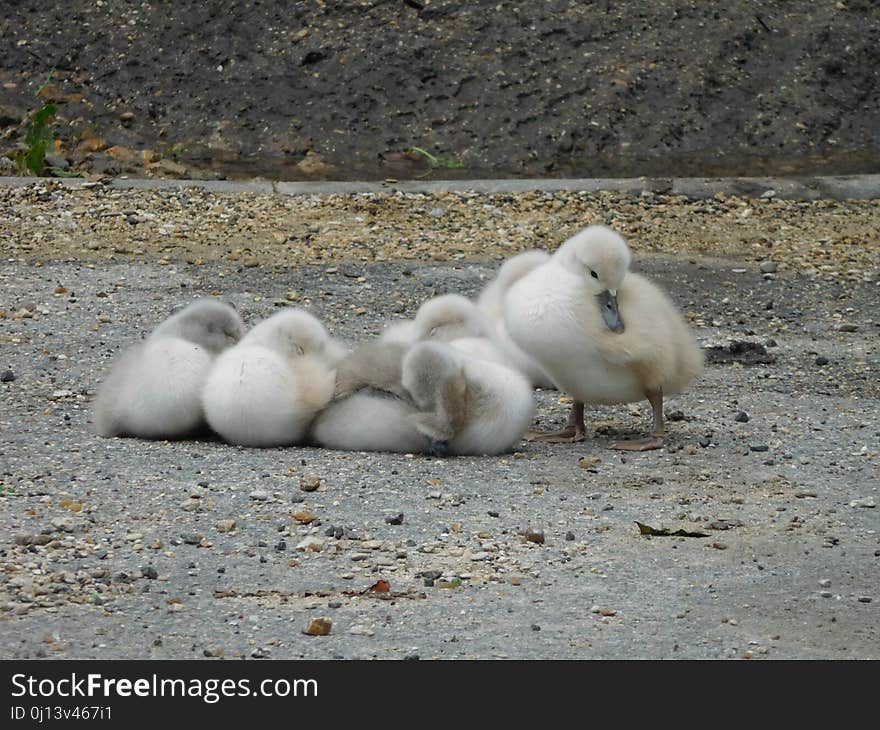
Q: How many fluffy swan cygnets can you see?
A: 6